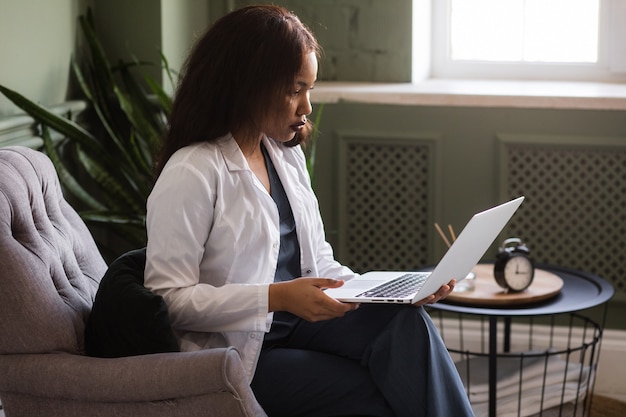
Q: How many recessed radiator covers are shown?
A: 2